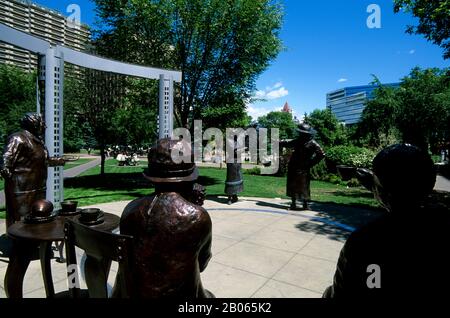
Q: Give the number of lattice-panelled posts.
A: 2